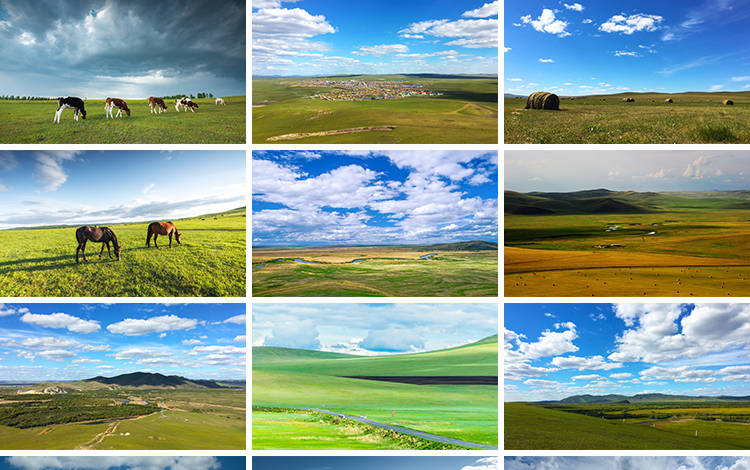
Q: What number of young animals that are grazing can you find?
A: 5